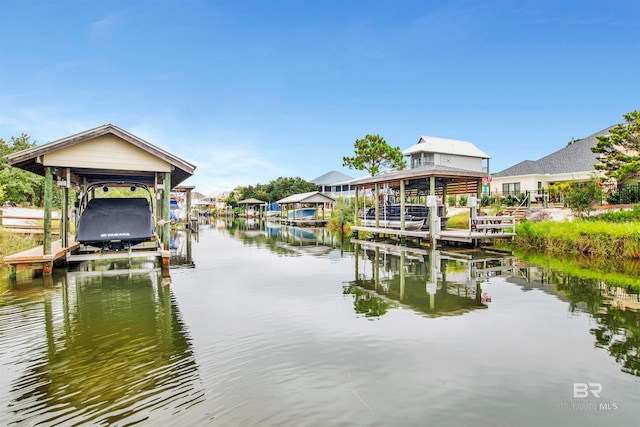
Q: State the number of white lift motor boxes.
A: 2